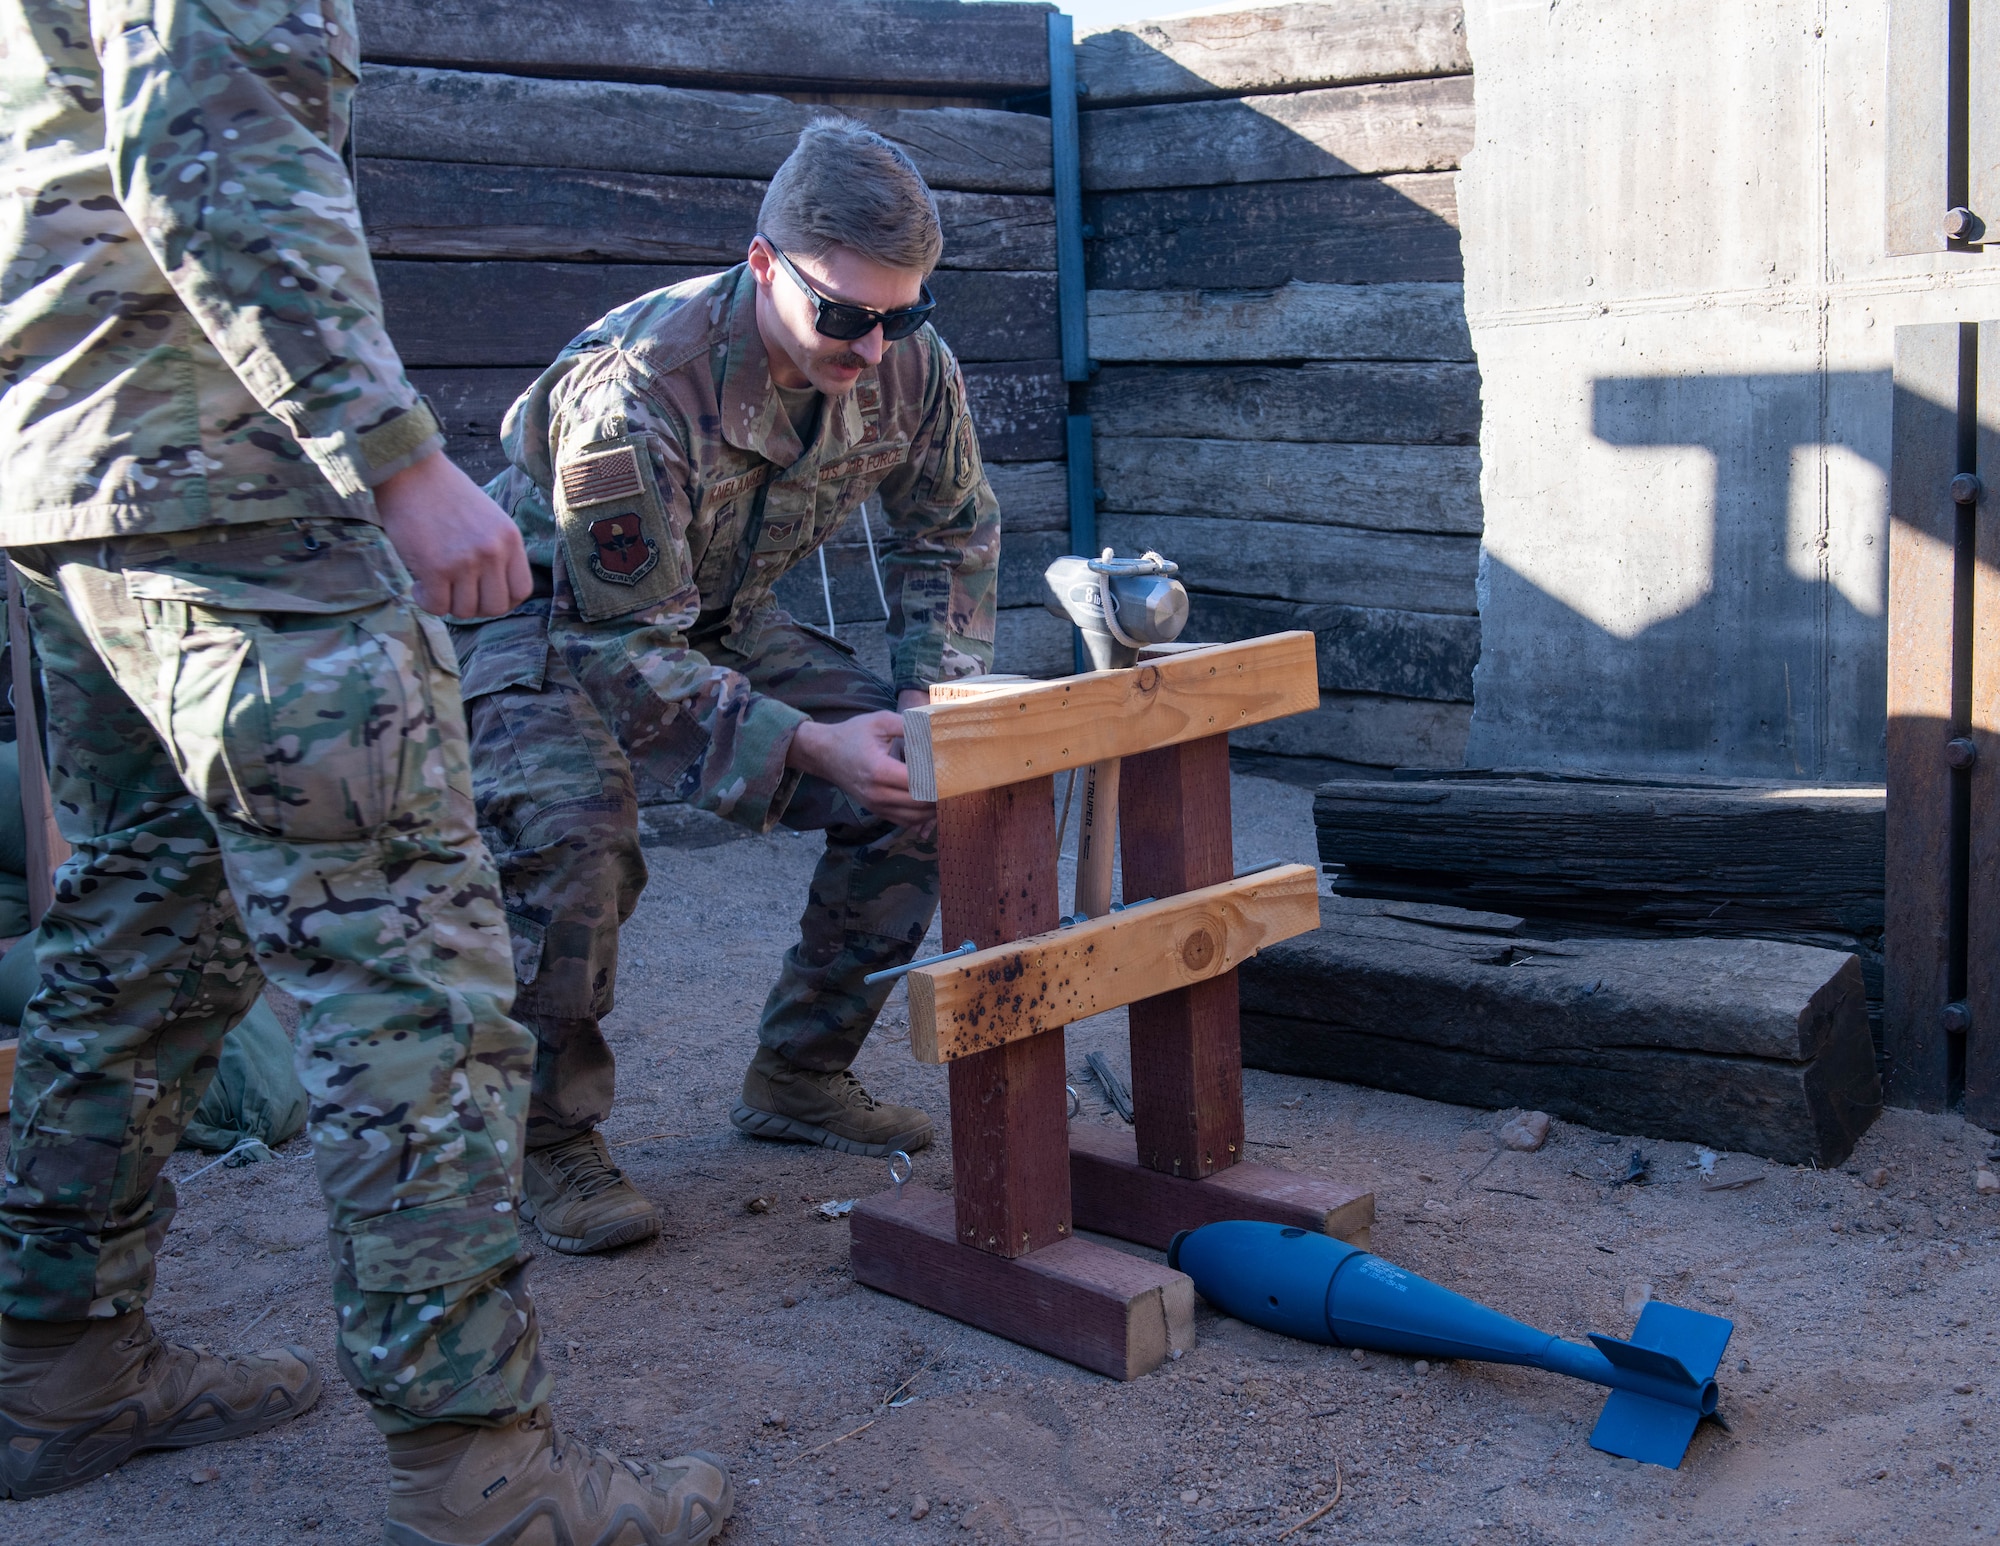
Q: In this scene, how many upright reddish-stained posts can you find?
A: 2